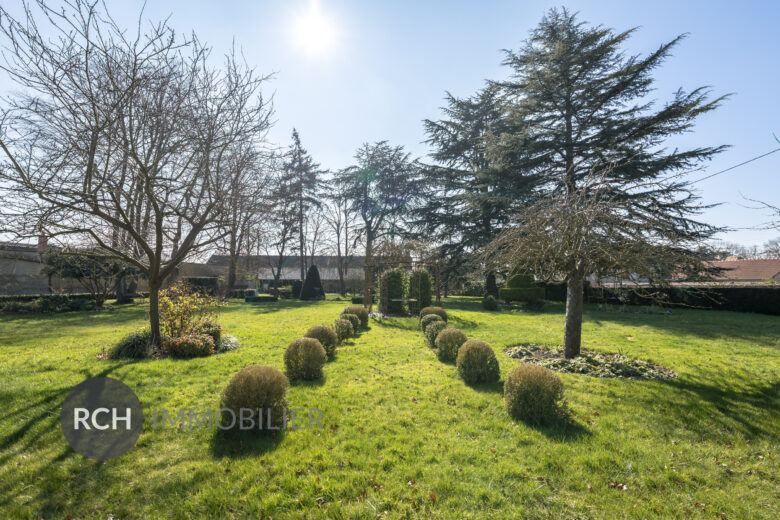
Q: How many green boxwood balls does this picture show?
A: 12